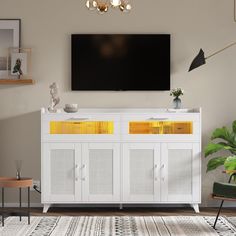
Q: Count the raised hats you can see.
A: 0